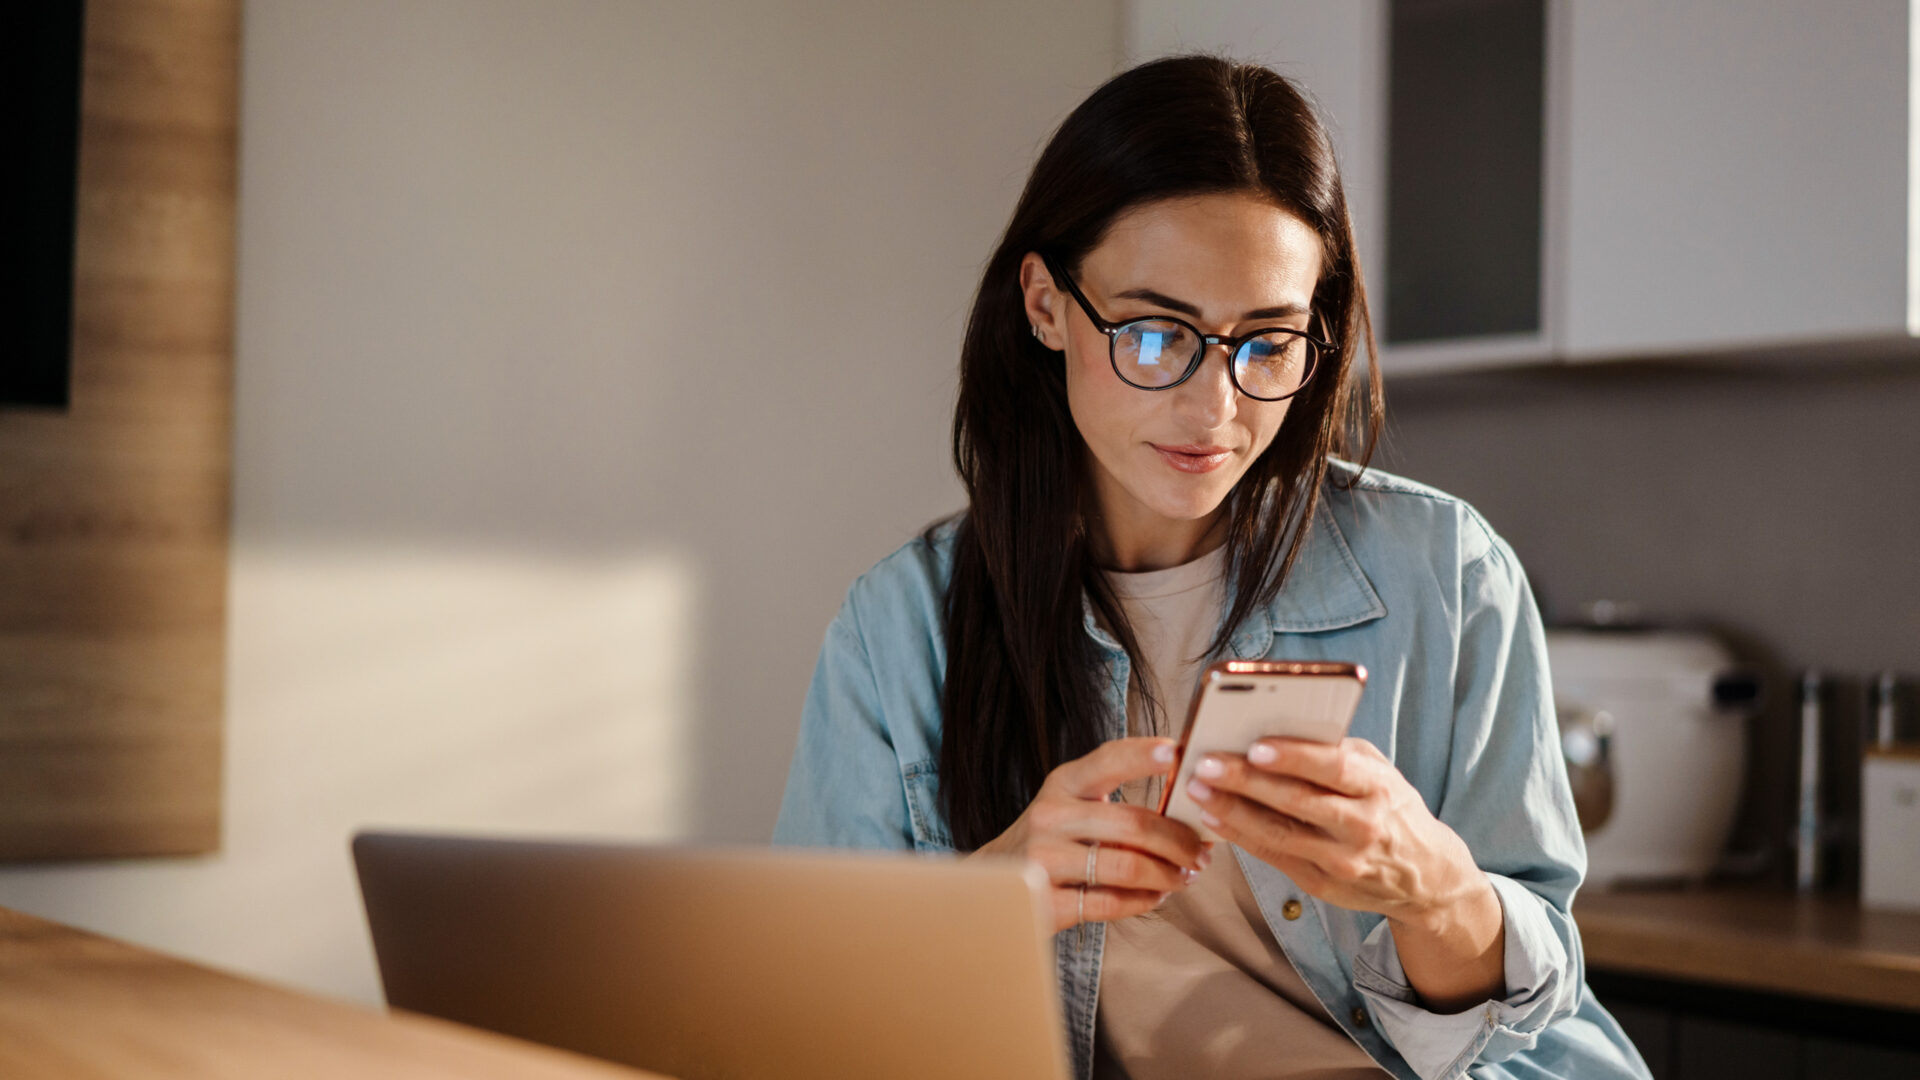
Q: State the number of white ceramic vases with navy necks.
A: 0